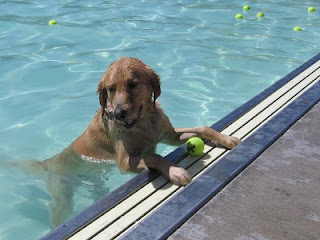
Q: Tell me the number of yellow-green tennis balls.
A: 7